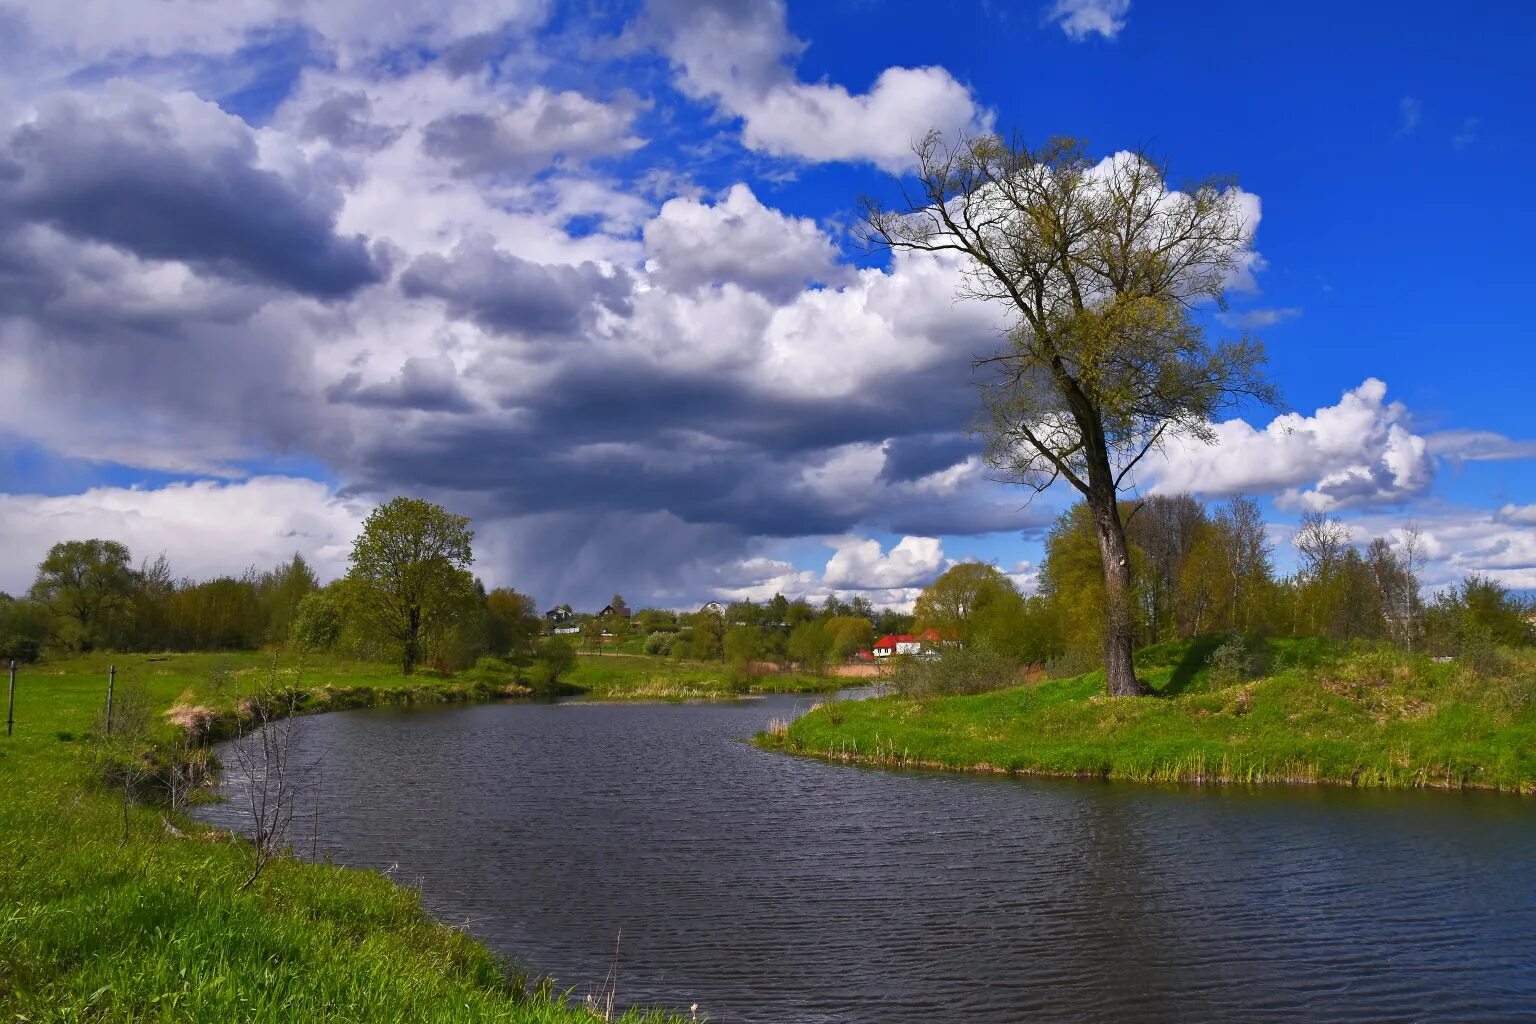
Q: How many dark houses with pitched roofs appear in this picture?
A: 2